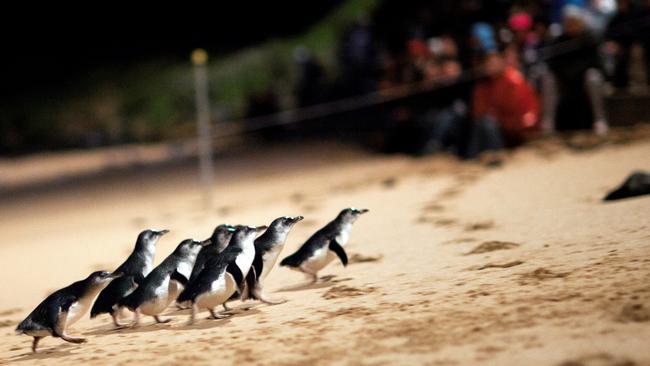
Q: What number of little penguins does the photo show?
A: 7